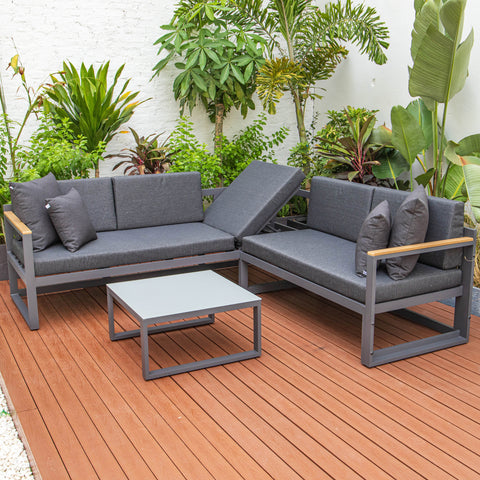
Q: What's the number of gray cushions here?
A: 11